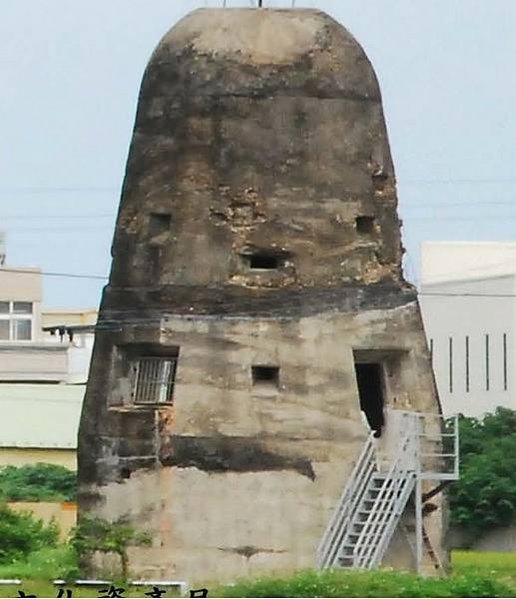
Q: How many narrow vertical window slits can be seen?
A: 5